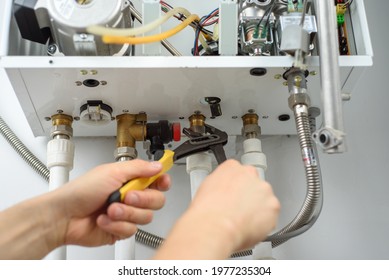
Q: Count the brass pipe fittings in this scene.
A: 4